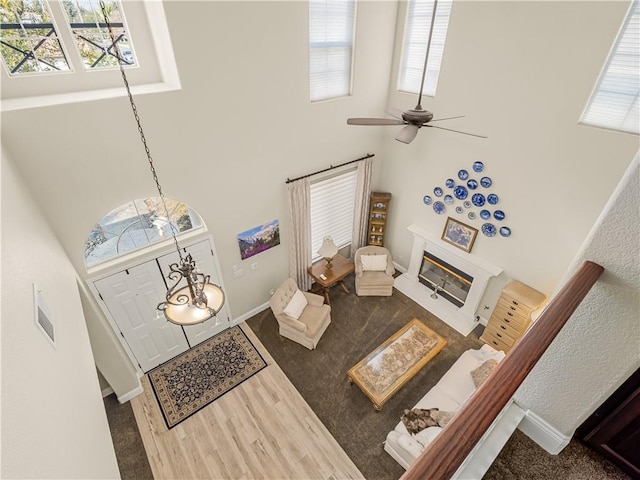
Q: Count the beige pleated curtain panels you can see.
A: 2